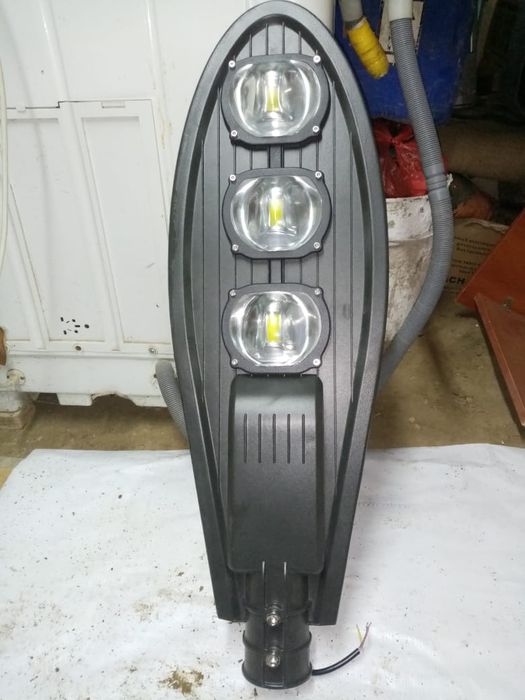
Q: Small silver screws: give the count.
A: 12